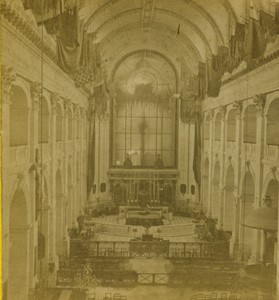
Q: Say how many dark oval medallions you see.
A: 4